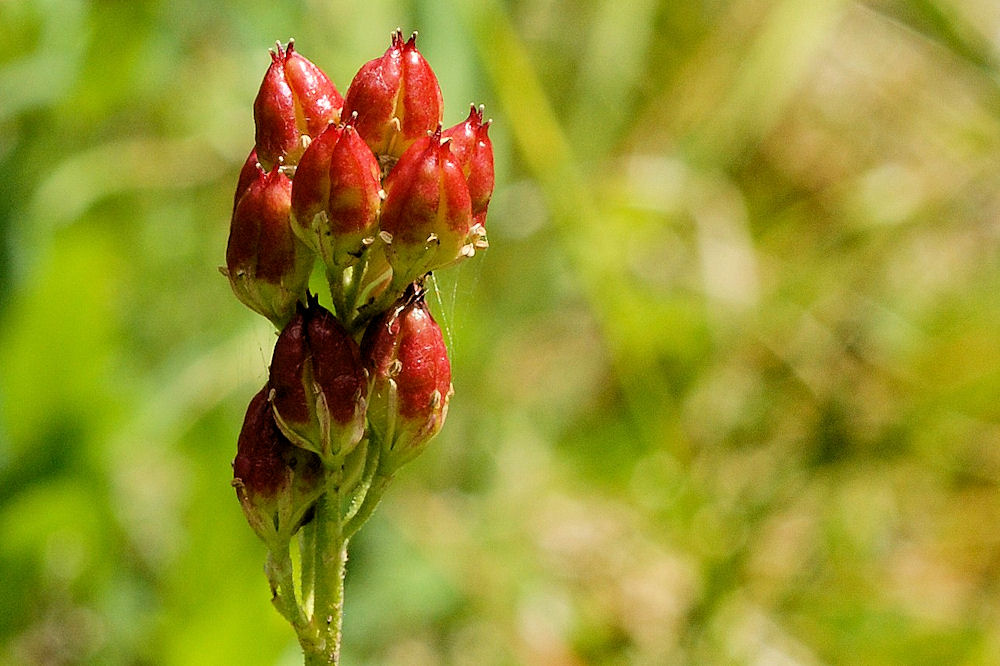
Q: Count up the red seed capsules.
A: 10